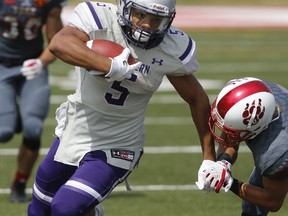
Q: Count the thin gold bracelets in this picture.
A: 2